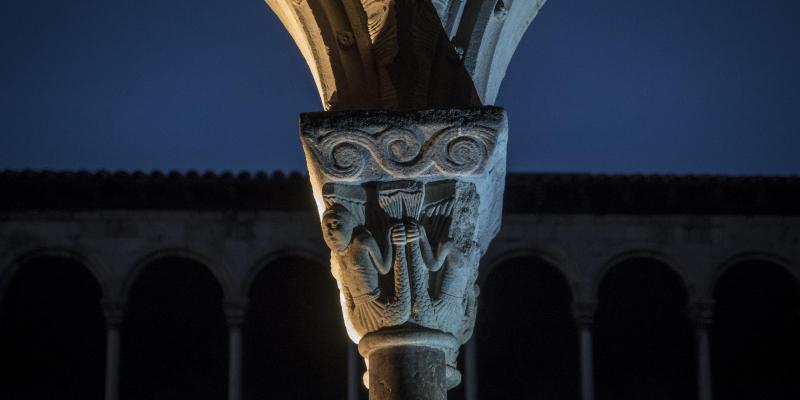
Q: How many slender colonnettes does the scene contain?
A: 6